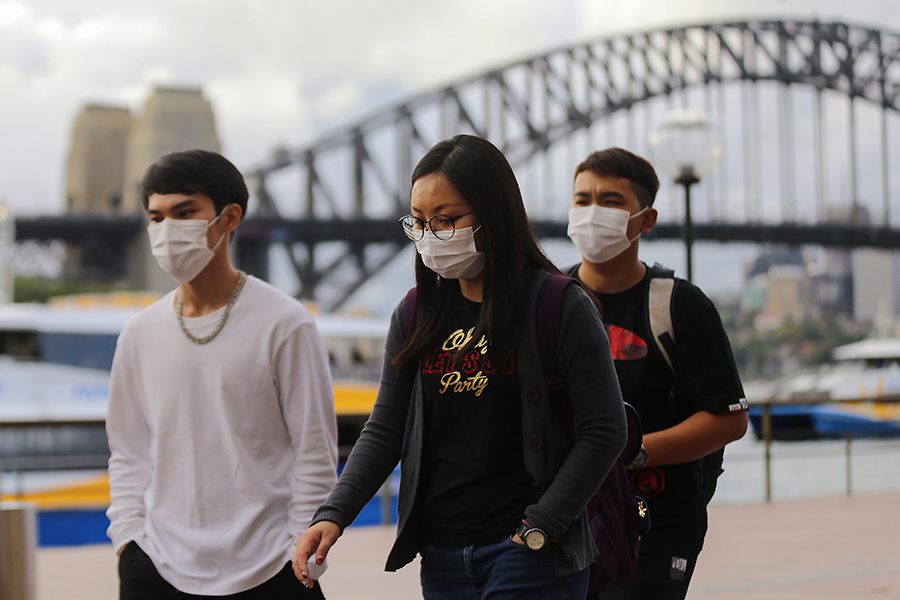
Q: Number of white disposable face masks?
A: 3